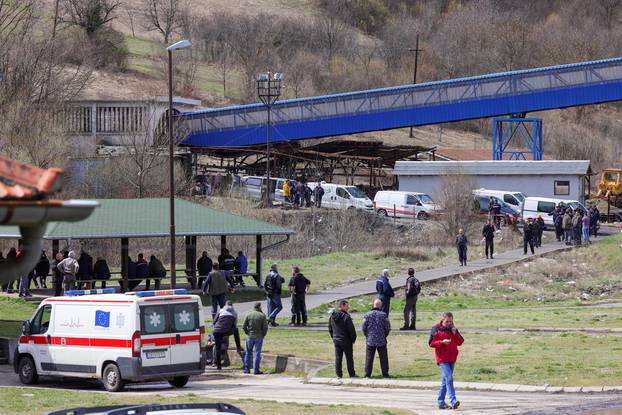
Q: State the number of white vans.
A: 5